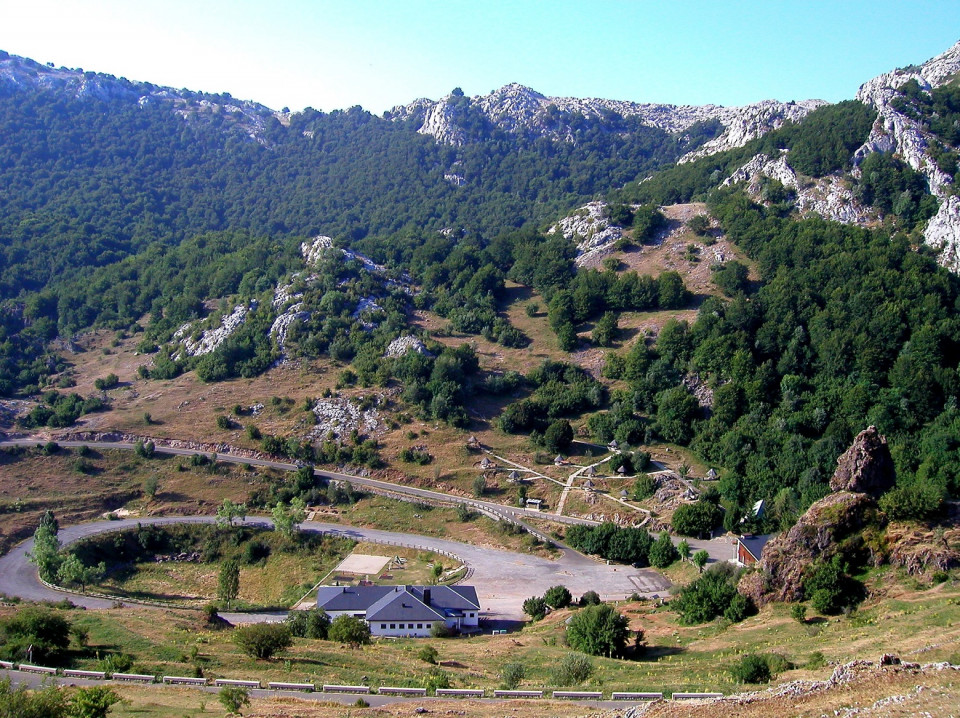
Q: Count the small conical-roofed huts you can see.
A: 11